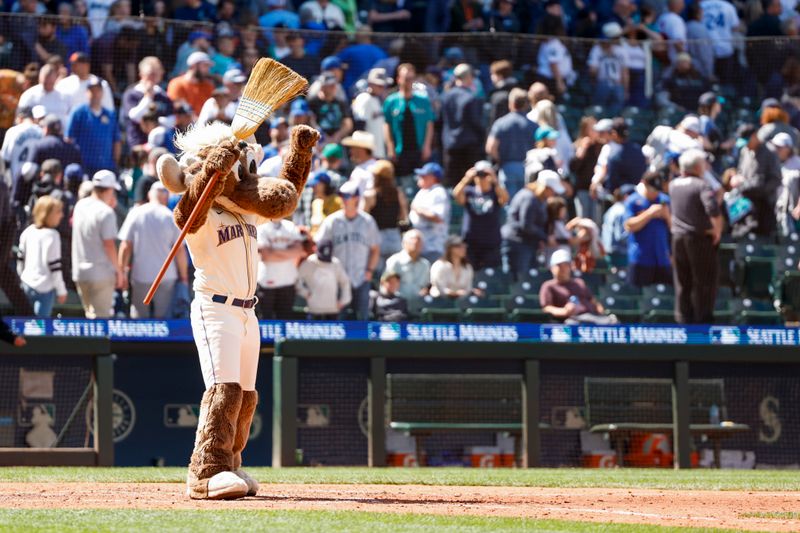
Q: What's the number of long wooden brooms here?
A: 1